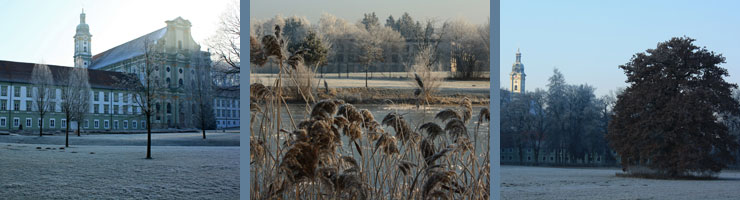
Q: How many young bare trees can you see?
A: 5